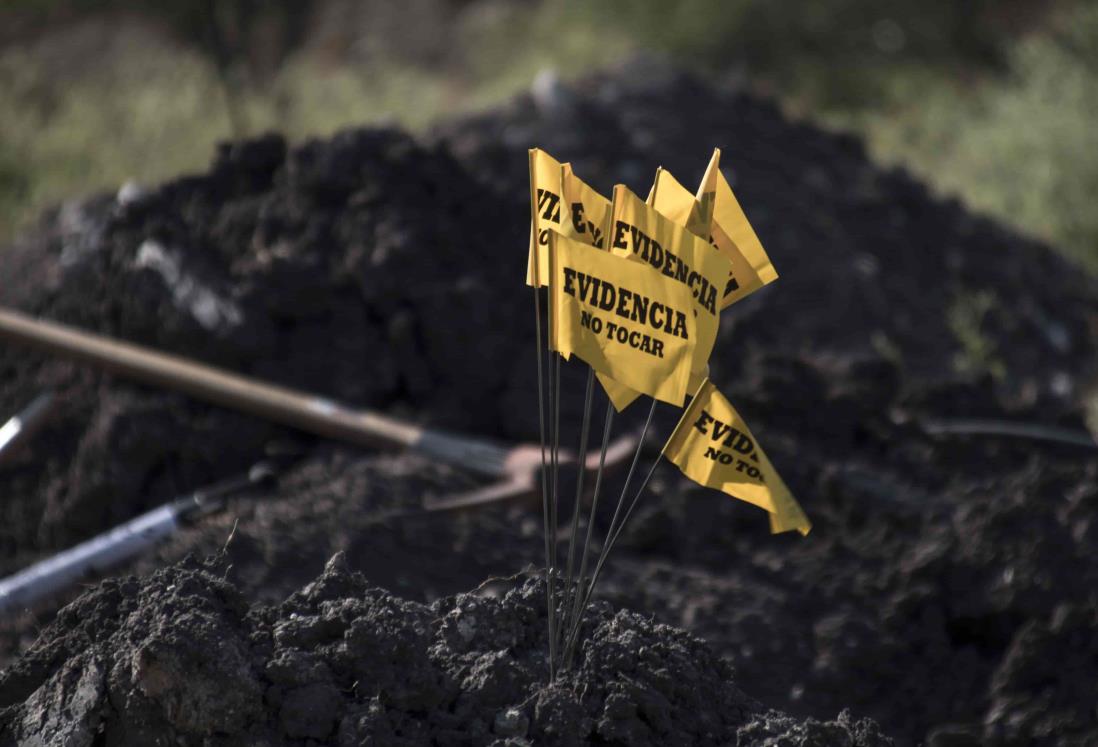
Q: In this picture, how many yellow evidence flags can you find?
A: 7